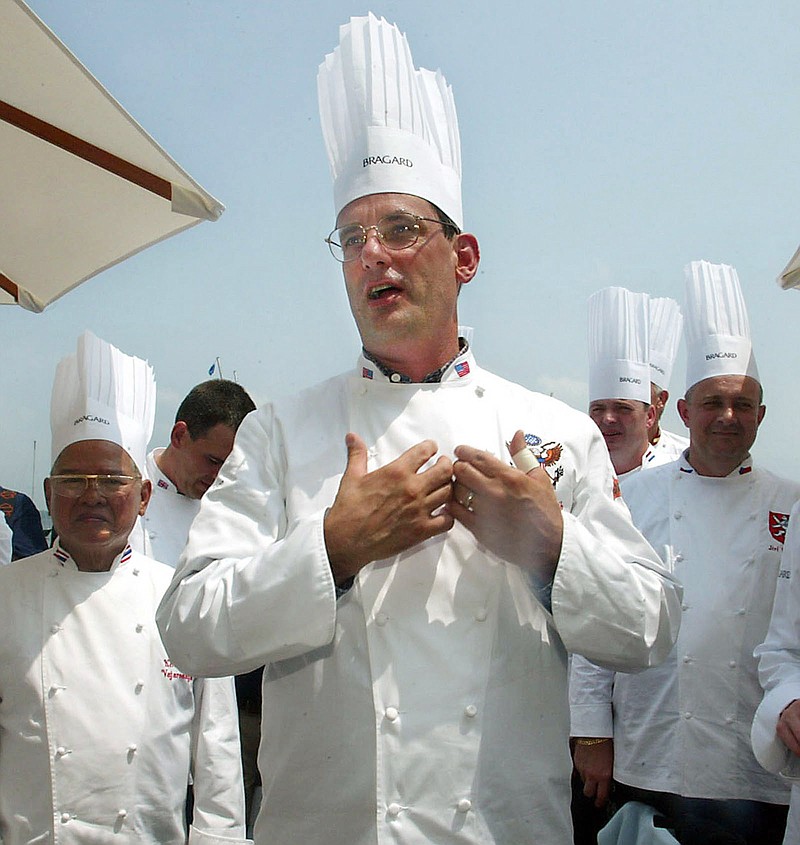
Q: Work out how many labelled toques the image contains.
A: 5